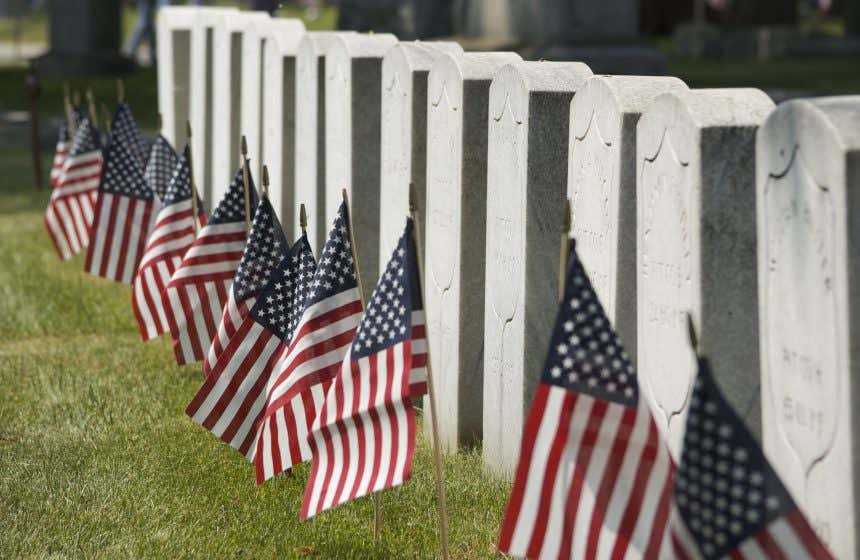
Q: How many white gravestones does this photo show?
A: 13